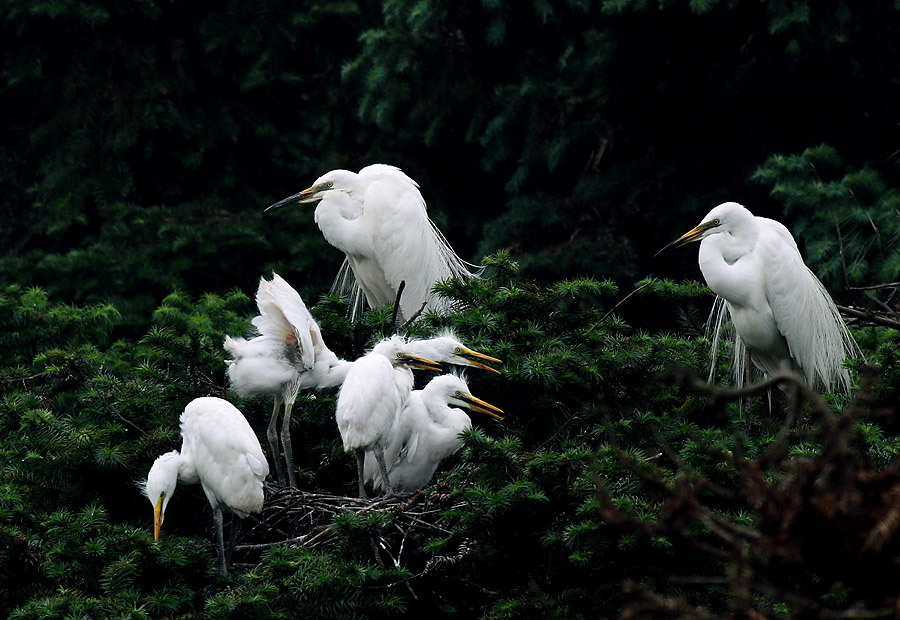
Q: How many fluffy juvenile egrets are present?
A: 4